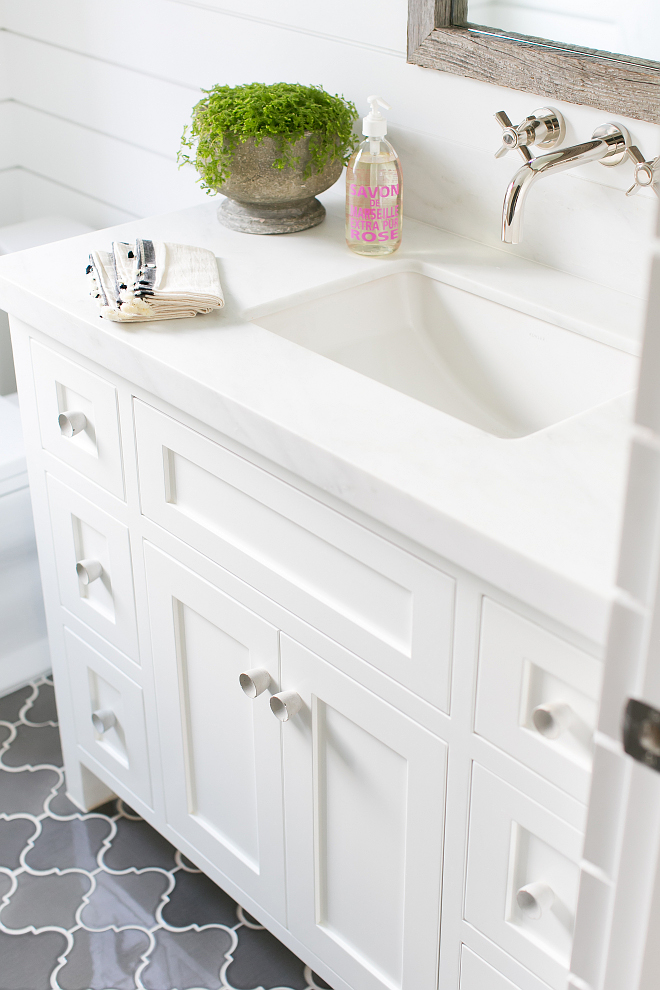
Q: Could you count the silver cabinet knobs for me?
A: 7